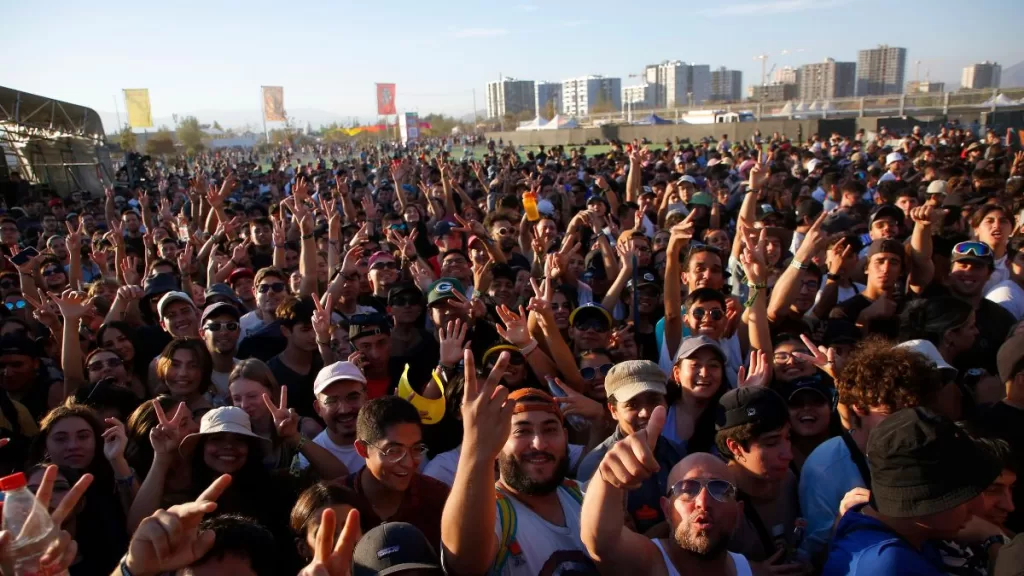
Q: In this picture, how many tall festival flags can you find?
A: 3